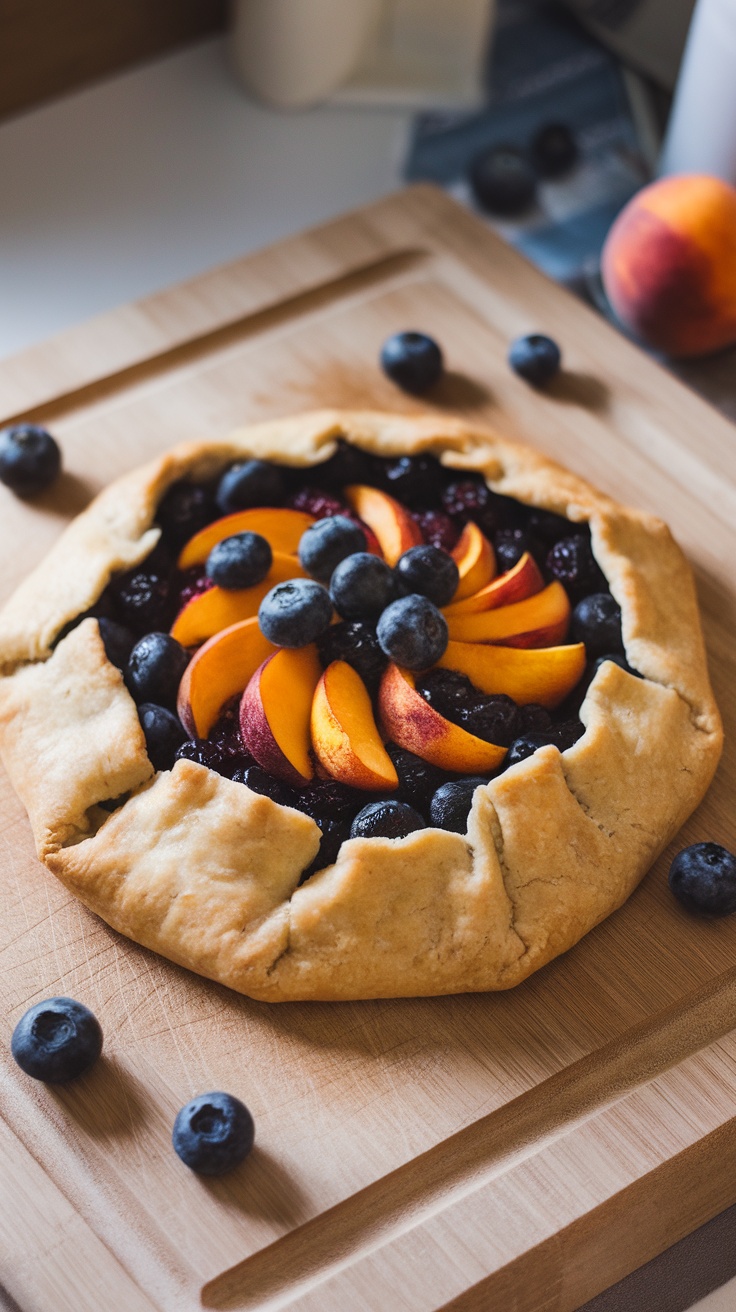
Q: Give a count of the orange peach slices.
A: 11